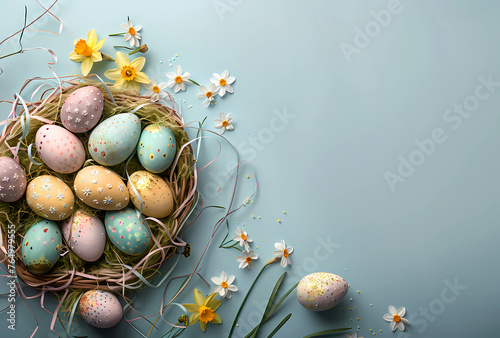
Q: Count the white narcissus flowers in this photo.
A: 11